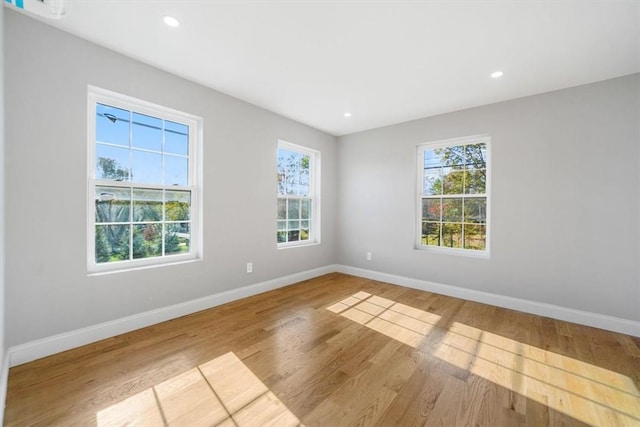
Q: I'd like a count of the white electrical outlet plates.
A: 2